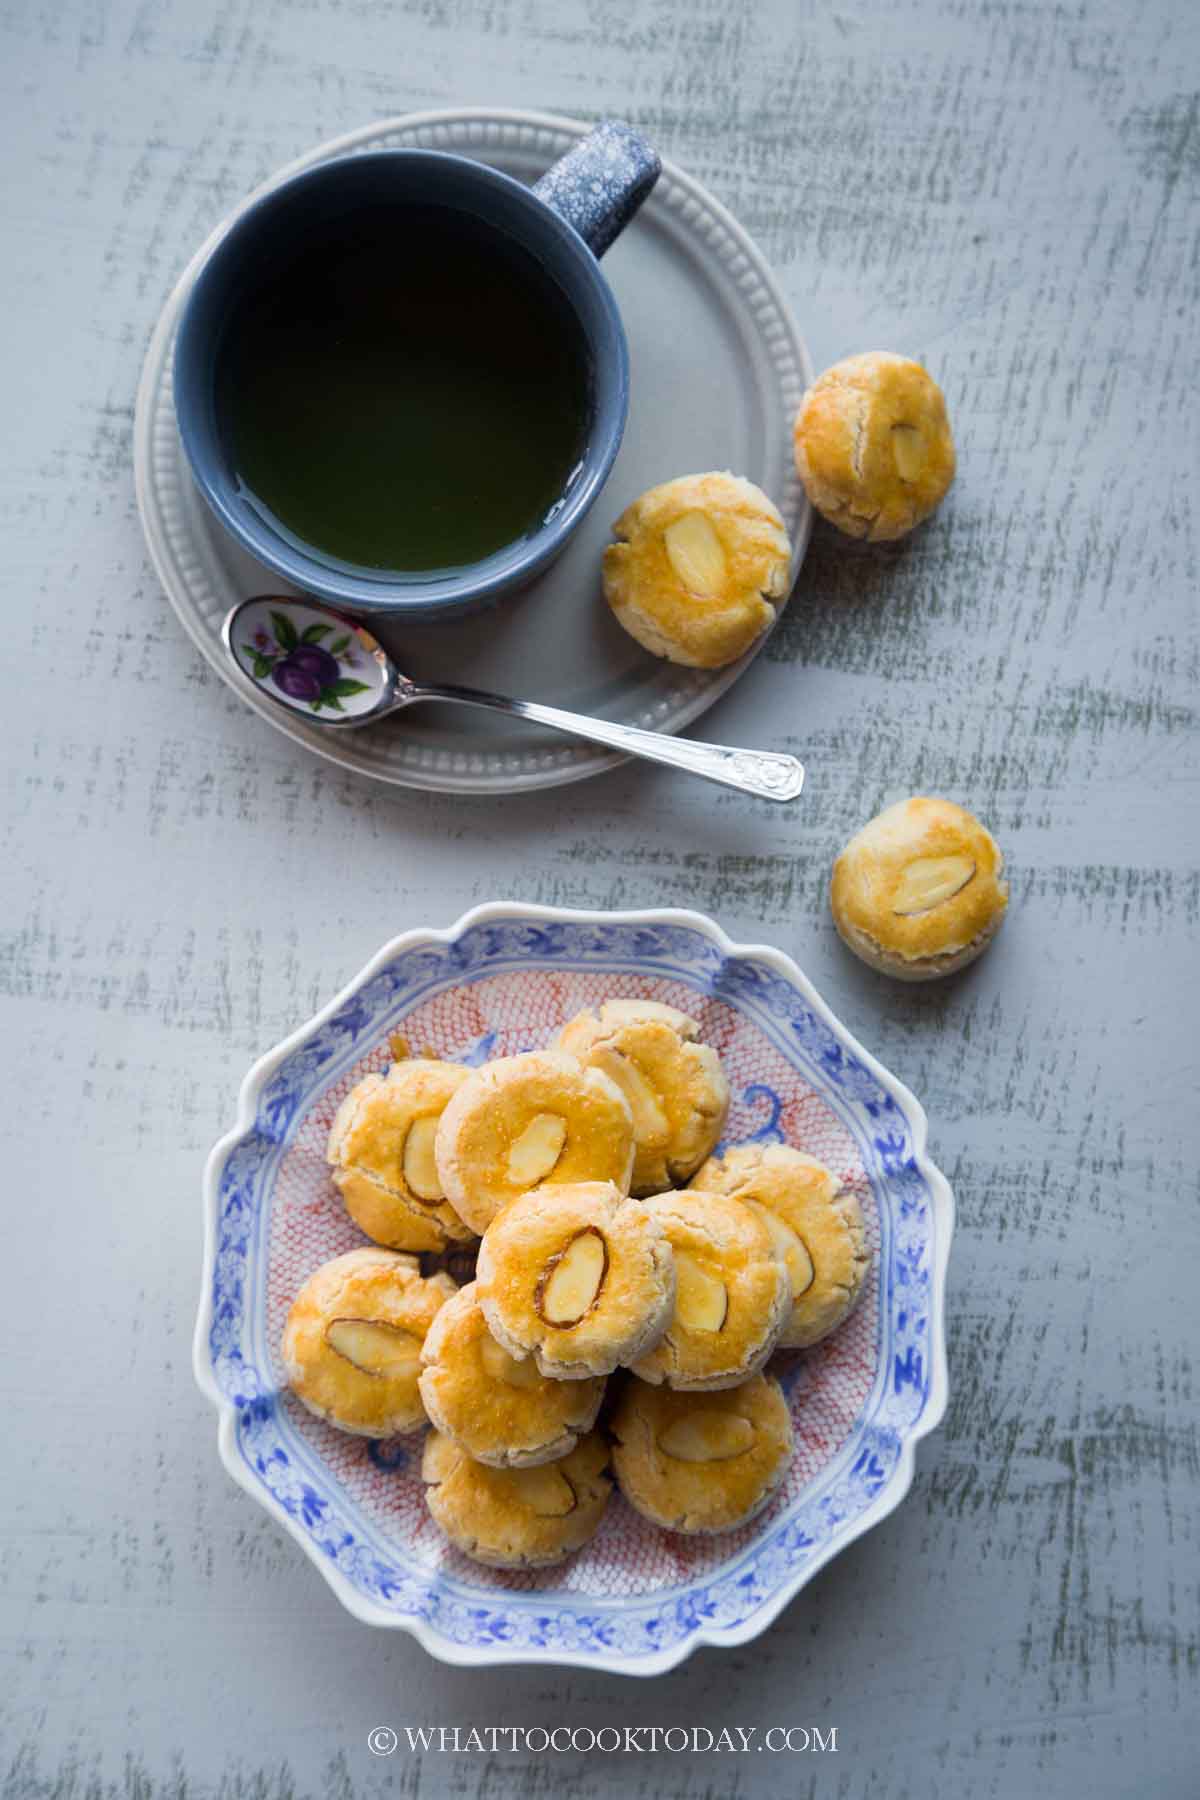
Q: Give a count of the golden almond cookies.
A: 13